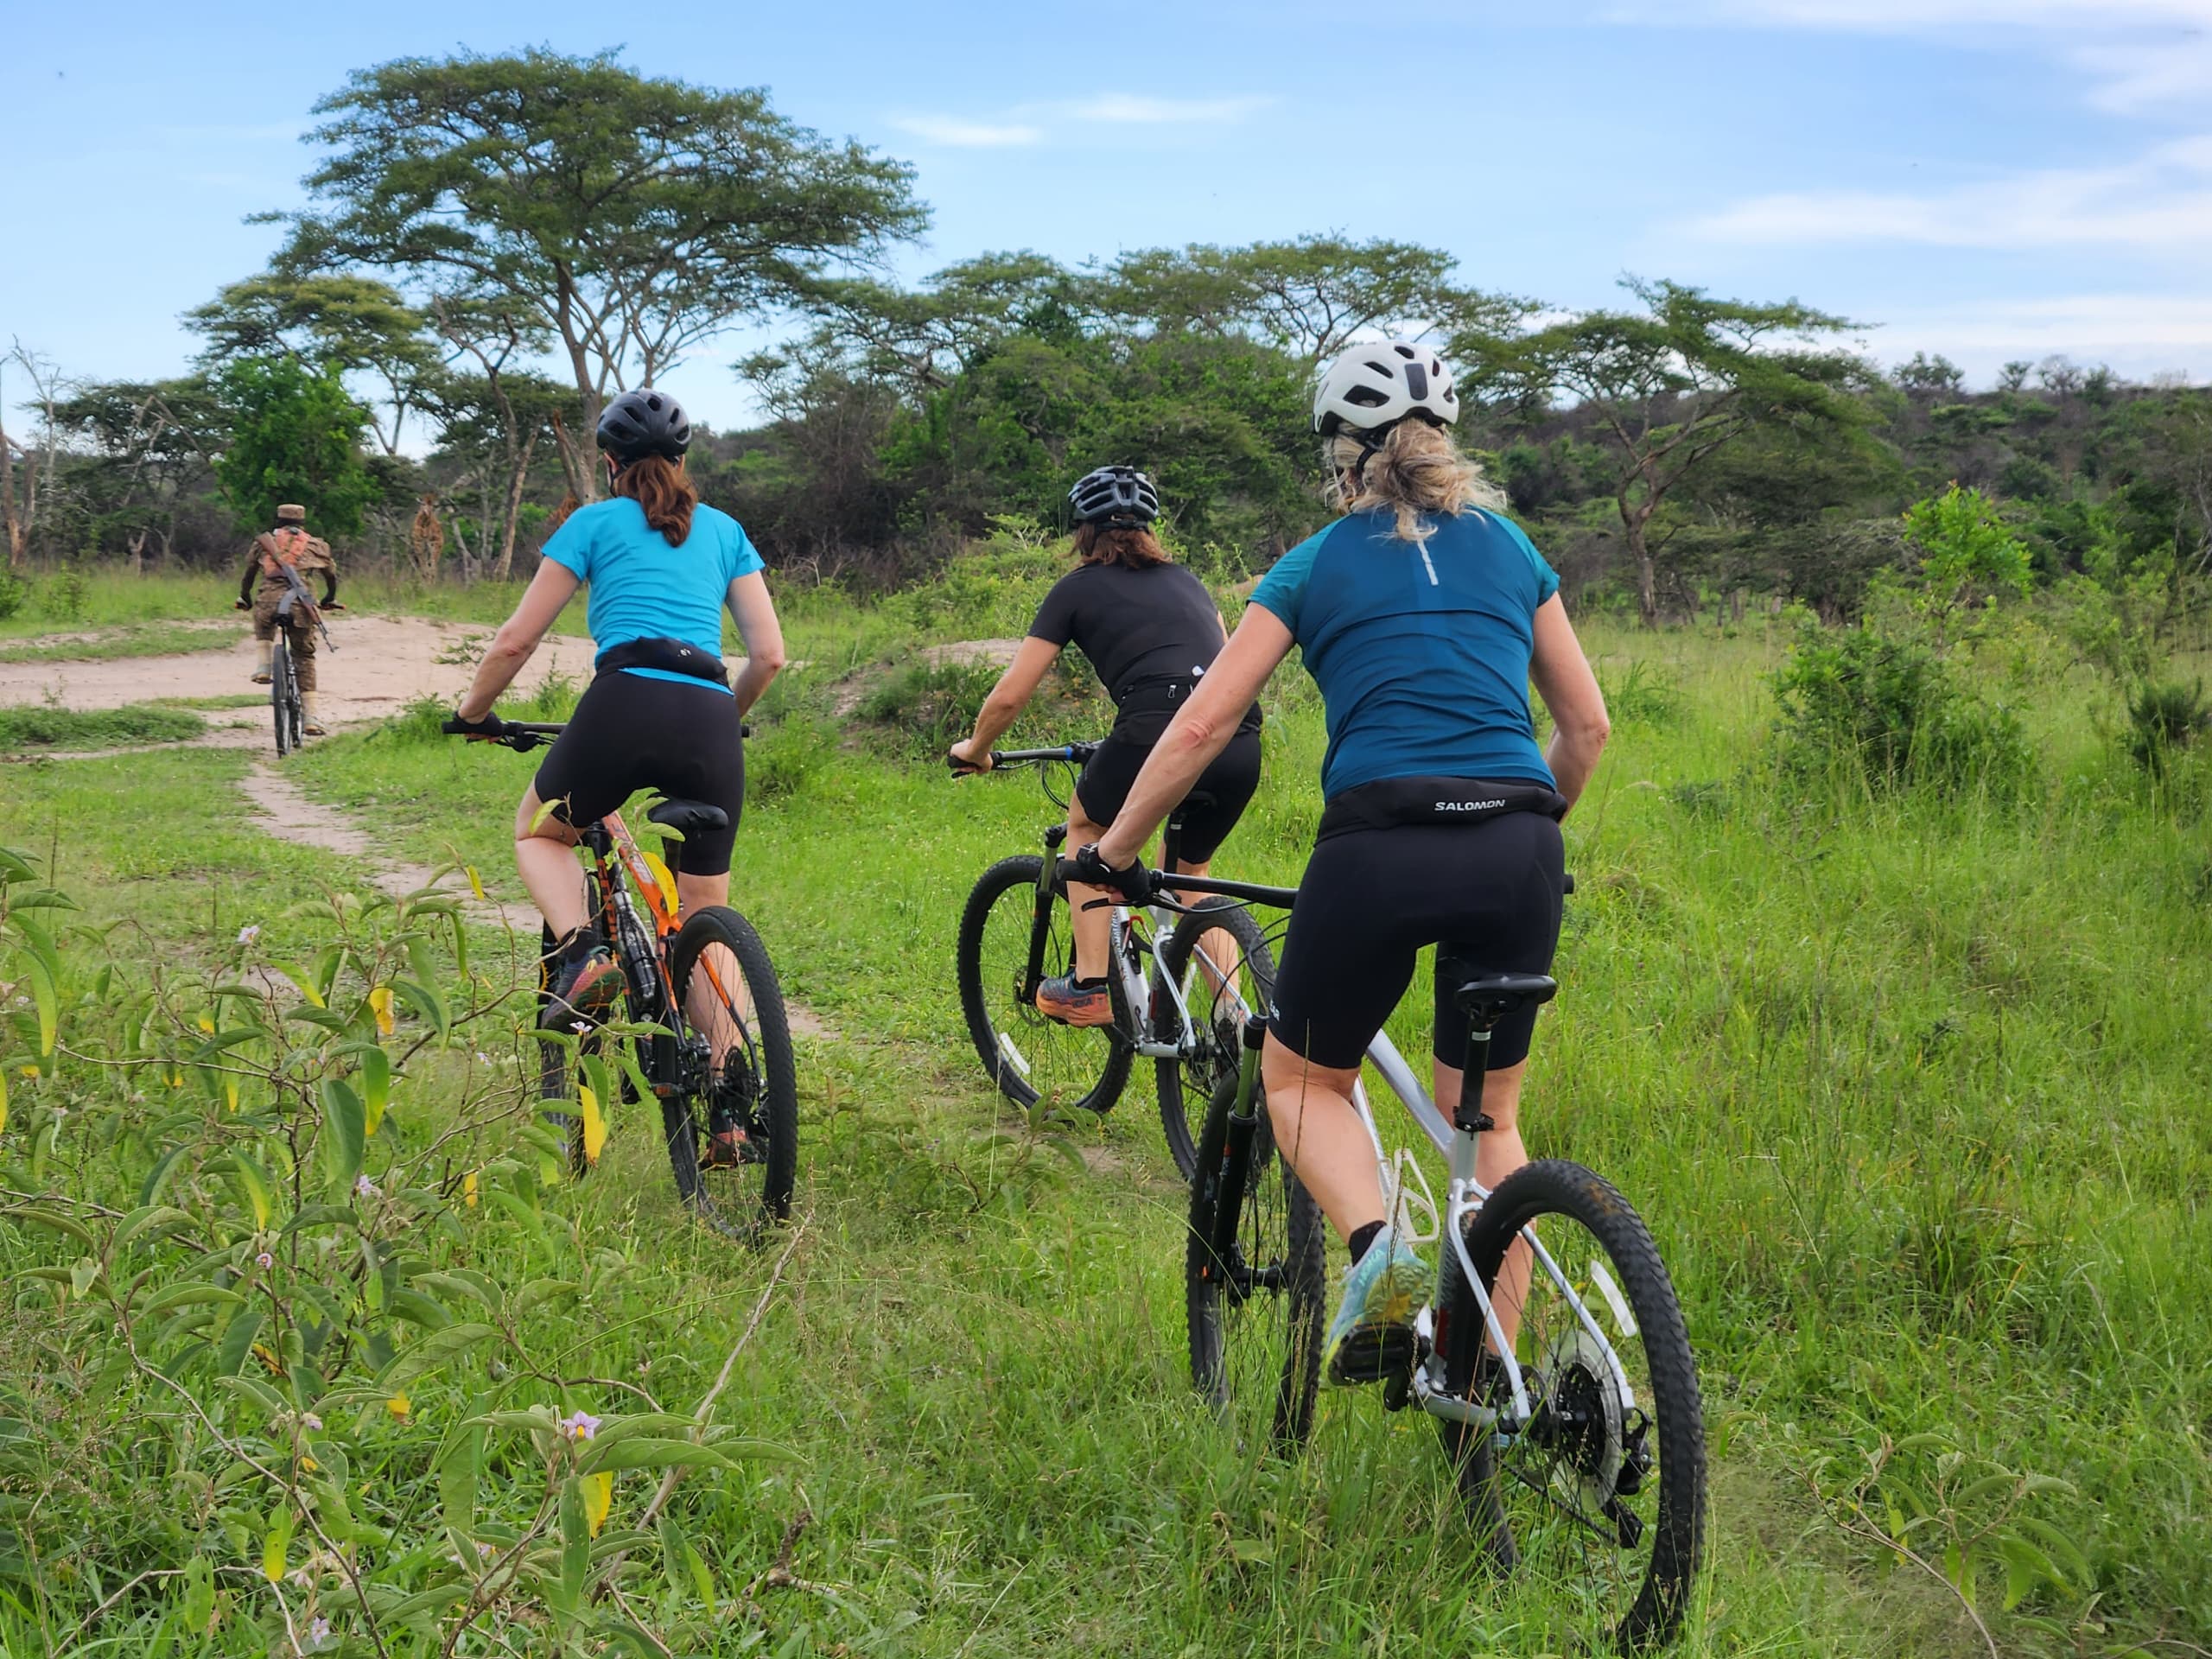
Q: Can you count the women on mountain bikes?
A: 3